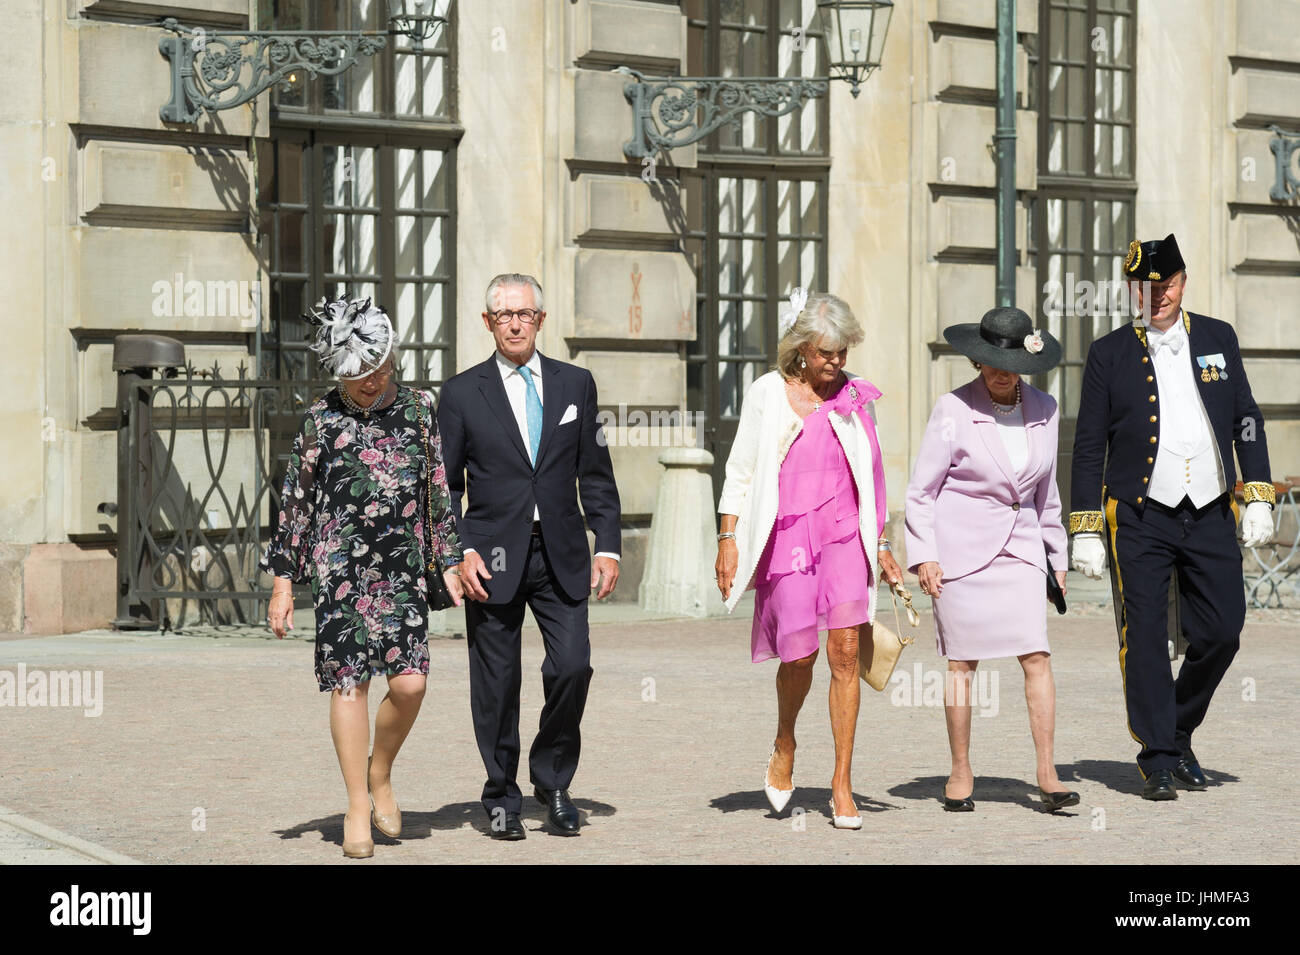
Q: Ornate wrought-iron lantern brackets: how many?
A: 3